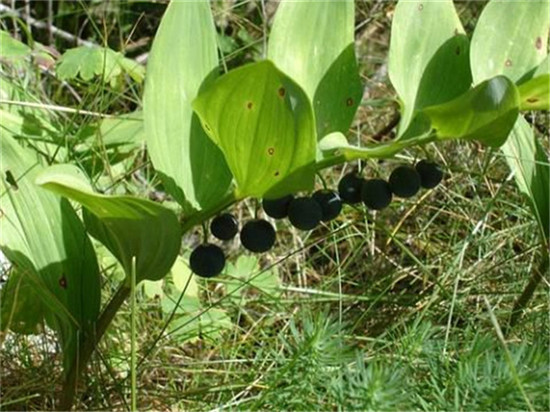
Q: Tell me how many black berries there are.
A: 10